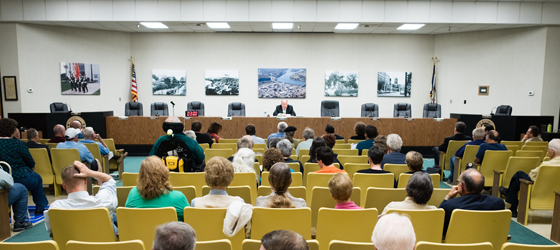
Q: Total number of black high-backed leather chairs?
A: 10